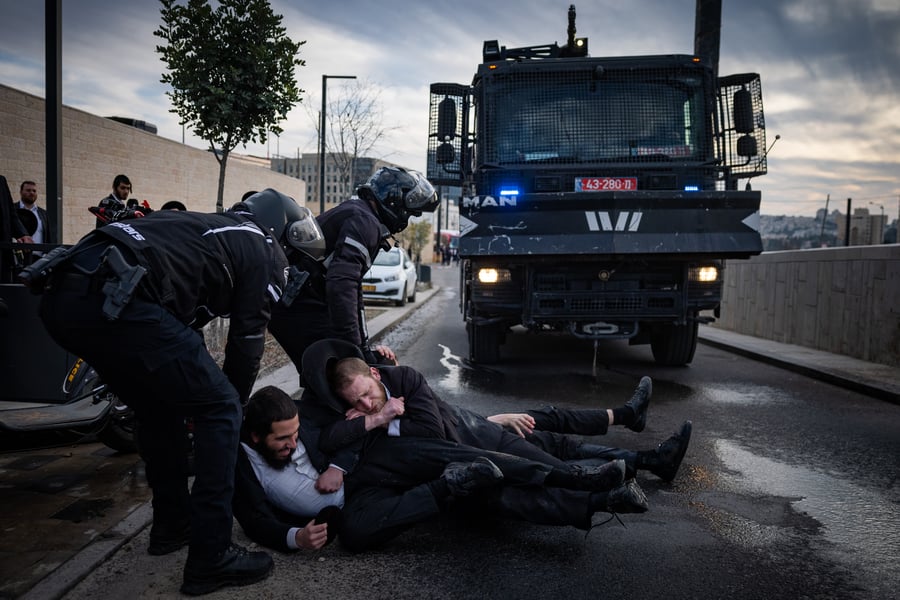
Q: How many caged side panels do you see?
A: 2